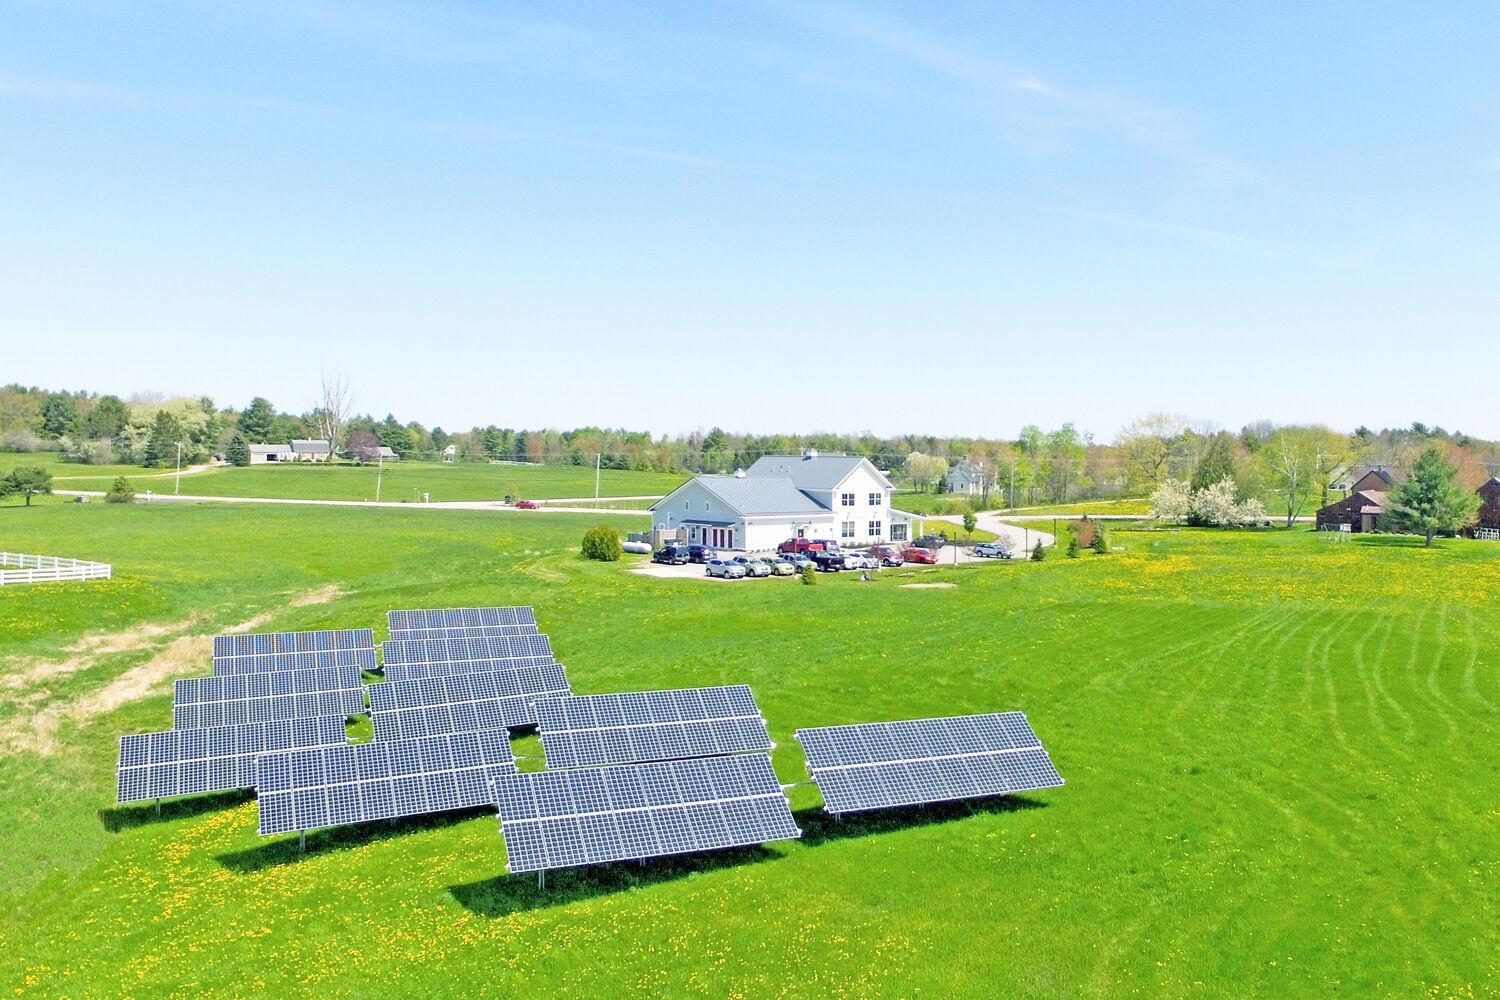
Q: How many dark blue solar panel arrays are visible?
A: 10